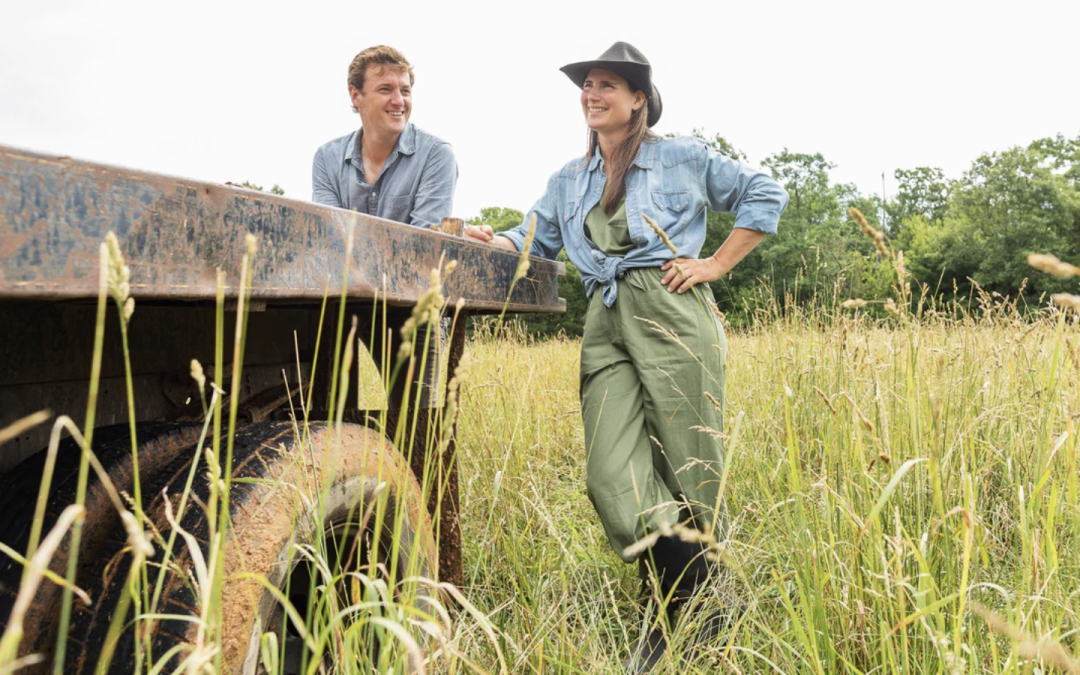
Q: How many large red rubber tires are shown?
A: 0